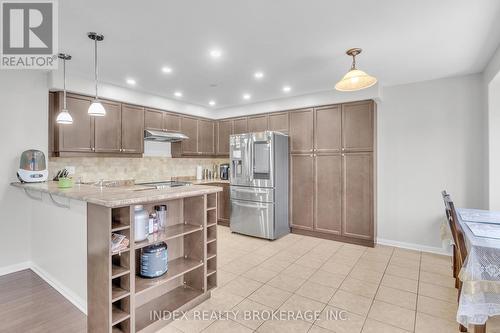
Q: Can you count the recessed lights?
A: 8